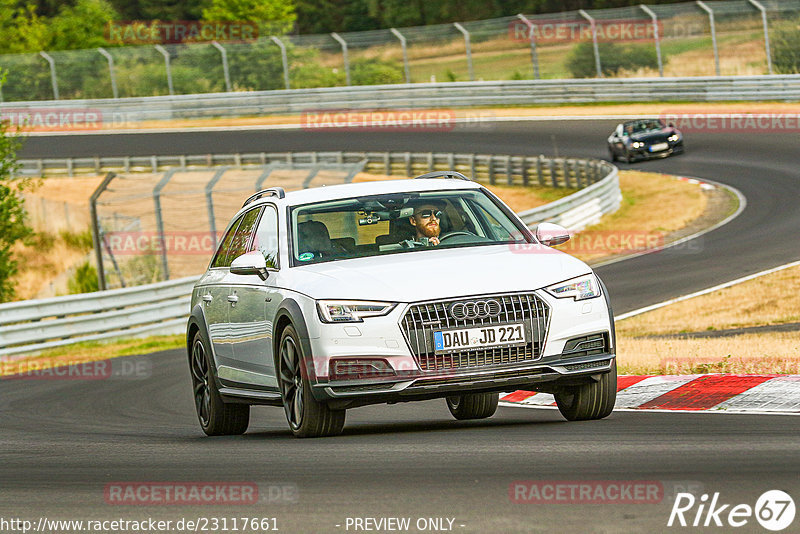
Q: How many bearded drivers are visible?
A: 1